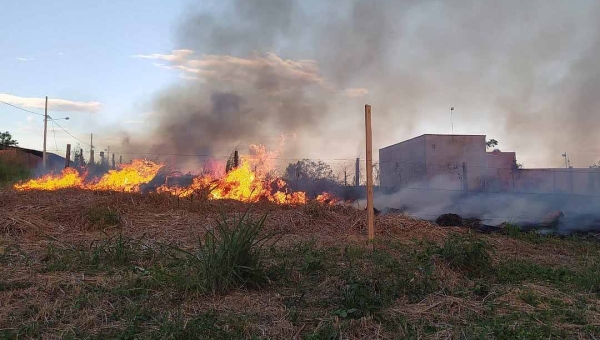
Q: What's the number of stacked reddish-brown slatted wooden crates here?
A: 0